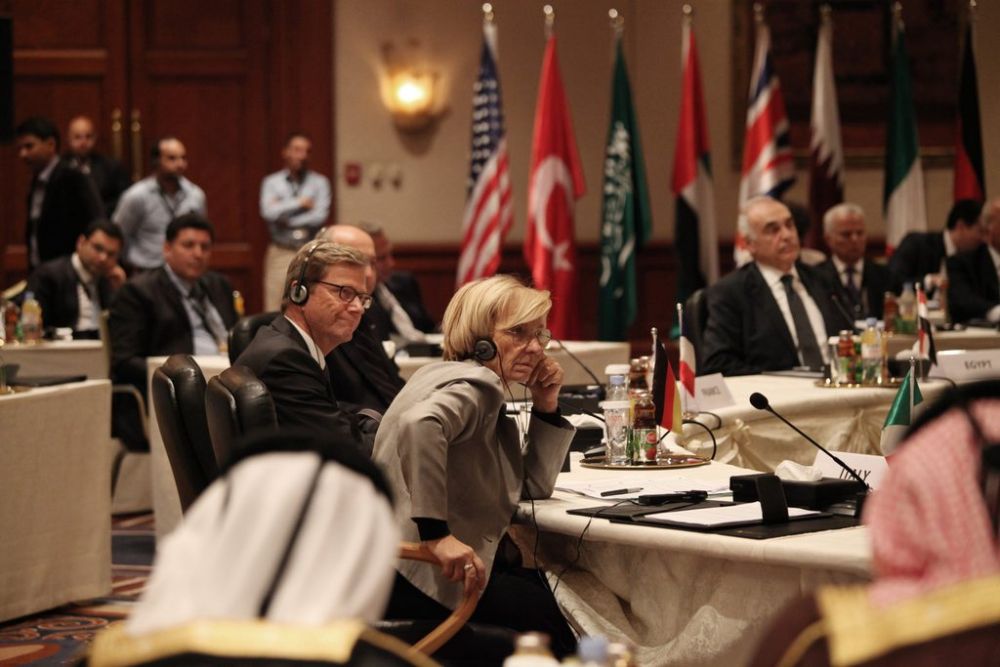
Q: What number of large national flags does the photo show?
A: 8